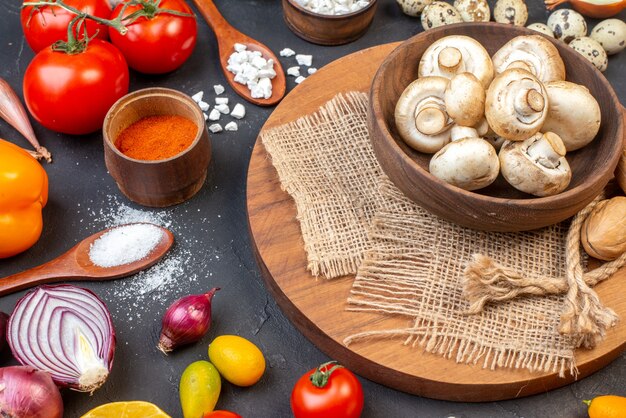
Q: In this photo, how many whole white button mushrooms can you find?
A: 8